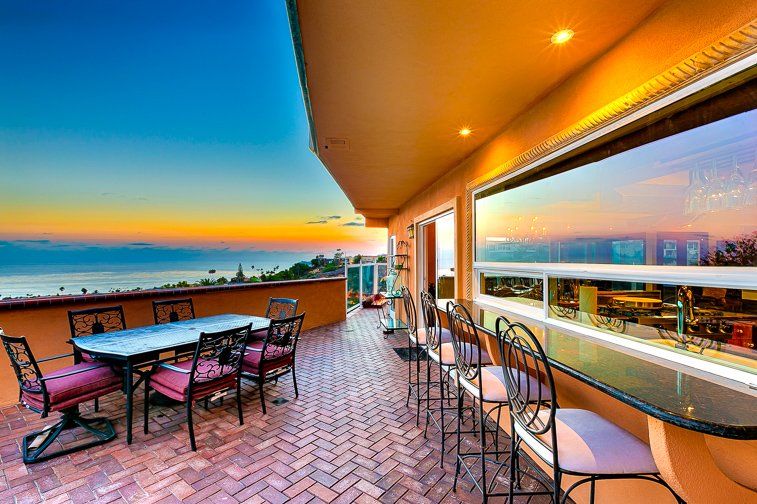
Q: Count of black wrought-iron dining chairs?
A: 6